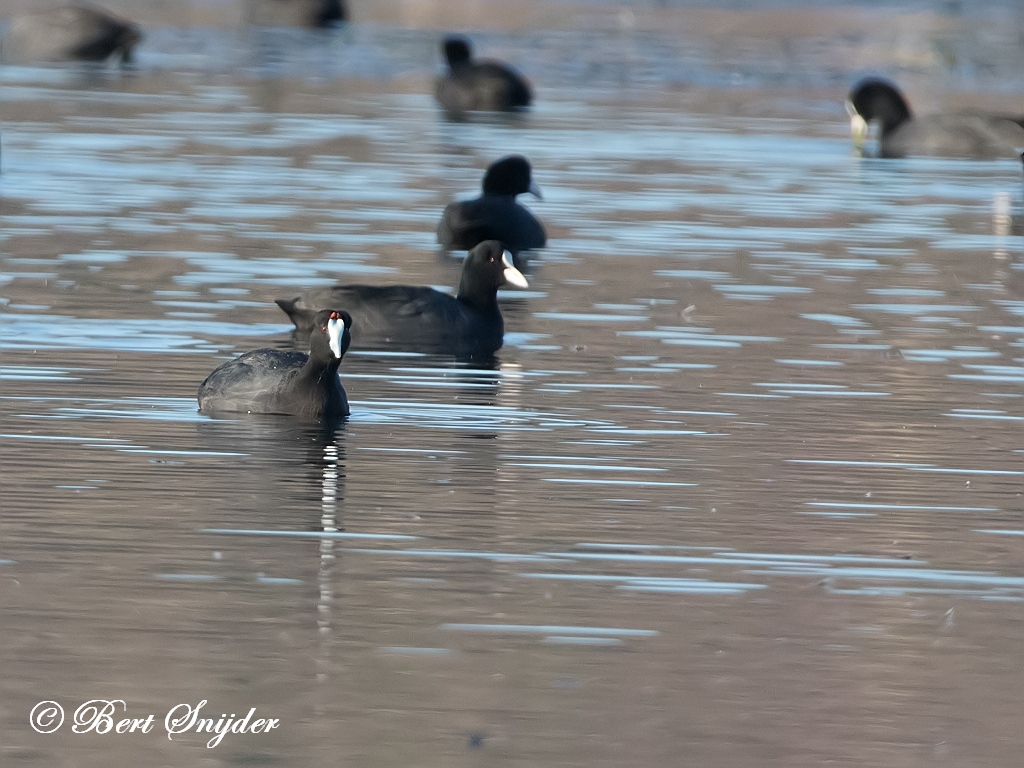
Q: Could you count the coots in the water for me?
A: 7